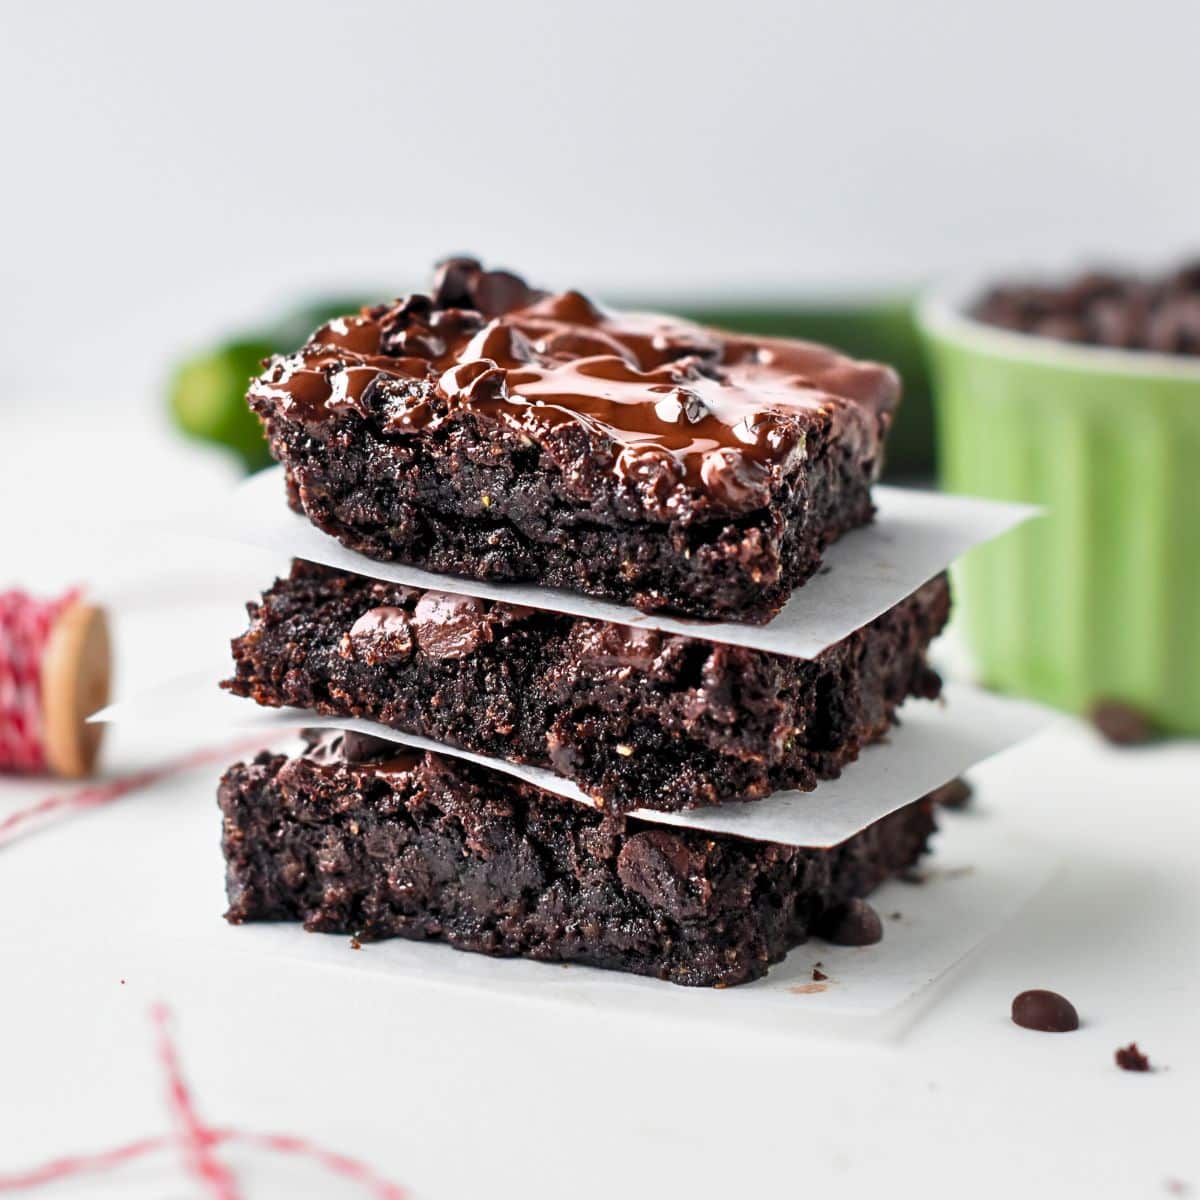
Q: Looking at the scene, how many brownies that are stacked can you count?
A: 3